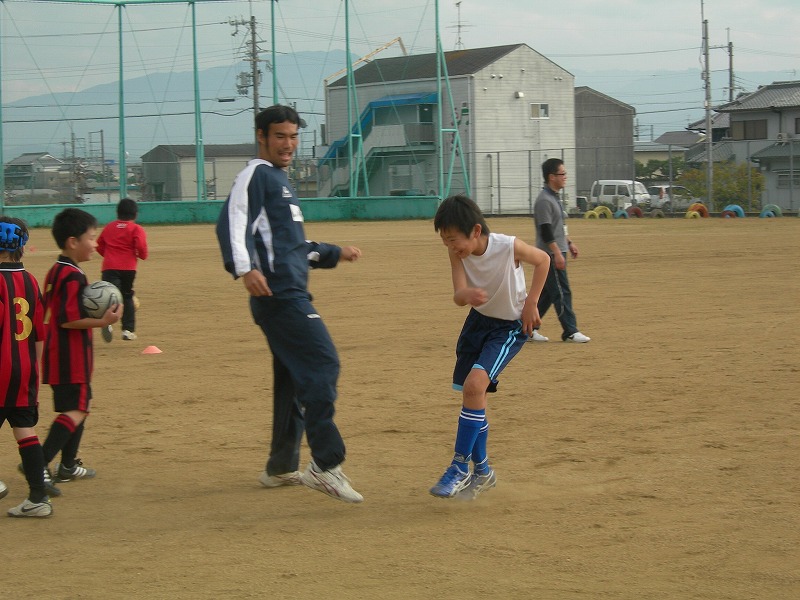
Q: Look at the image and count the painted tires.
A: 11